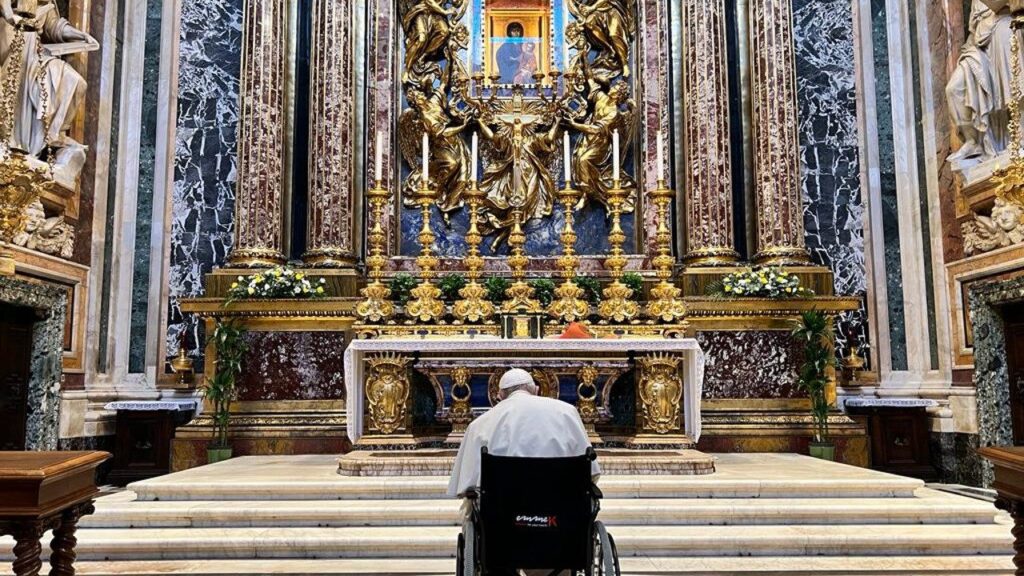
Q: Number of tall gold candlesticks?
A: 6